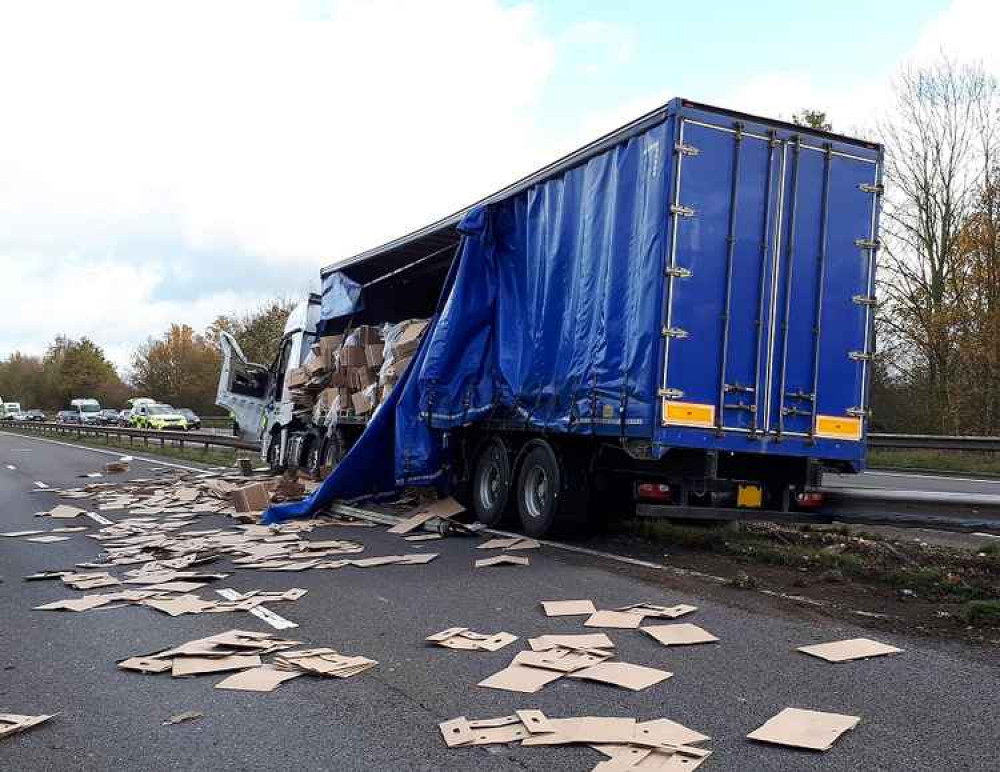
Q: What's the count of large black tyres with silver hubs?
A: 2